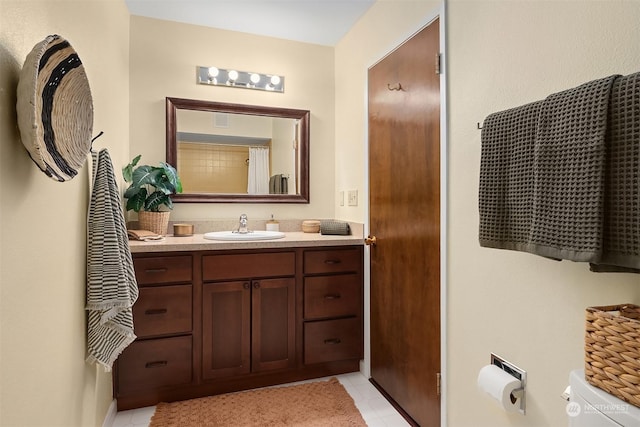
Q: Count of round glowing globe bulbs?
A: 4